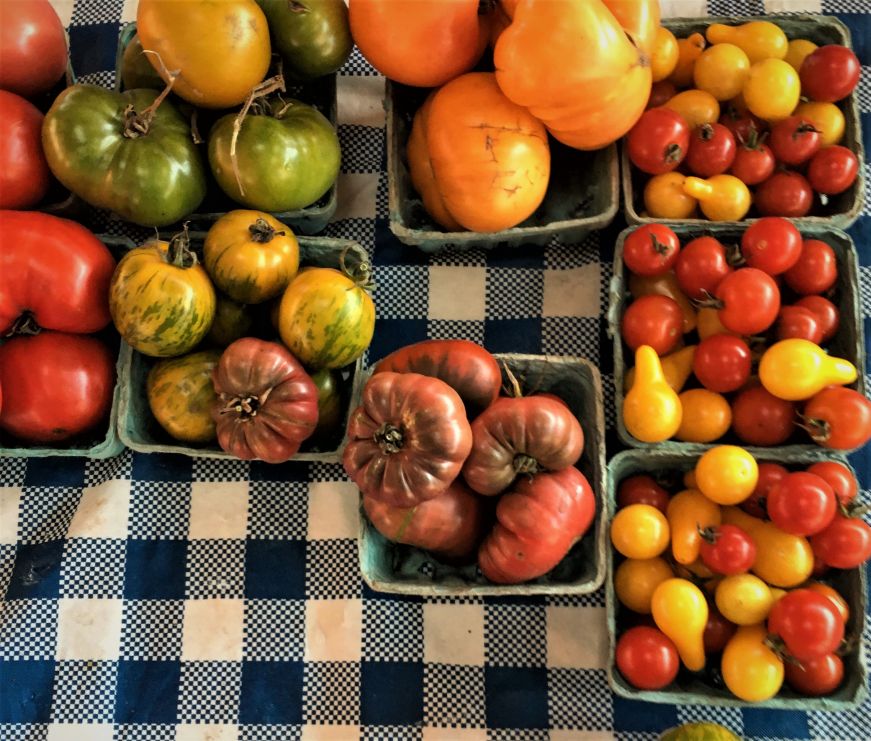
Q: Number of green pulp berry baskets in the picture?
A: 9